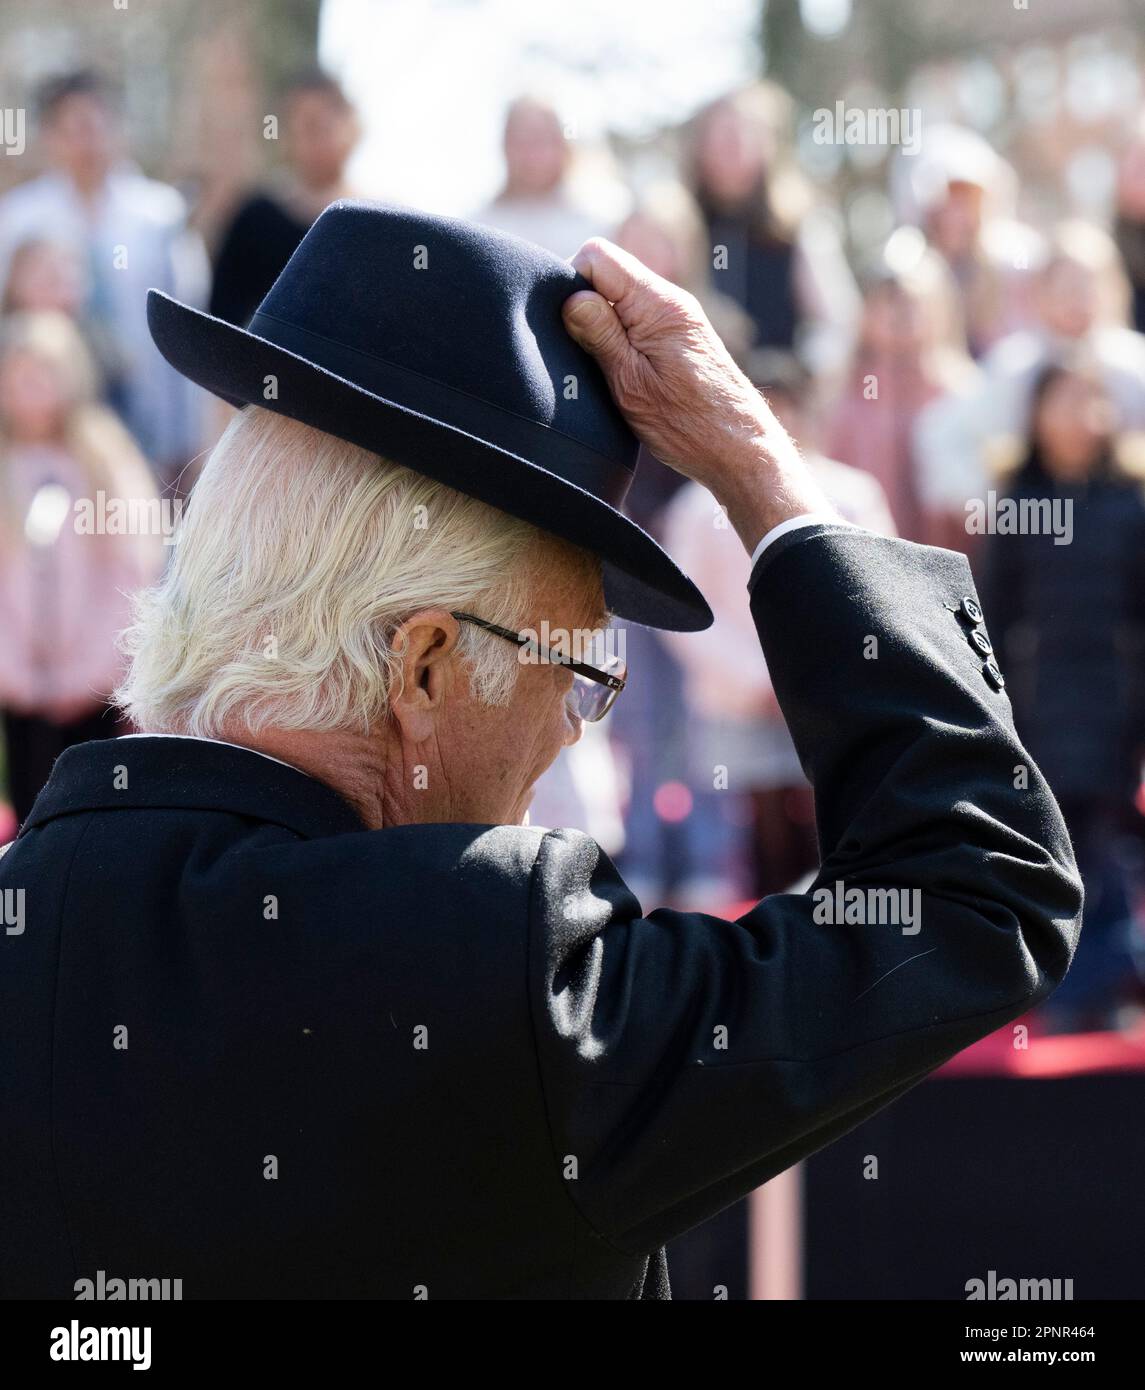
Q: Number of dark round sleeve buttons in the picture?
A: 3